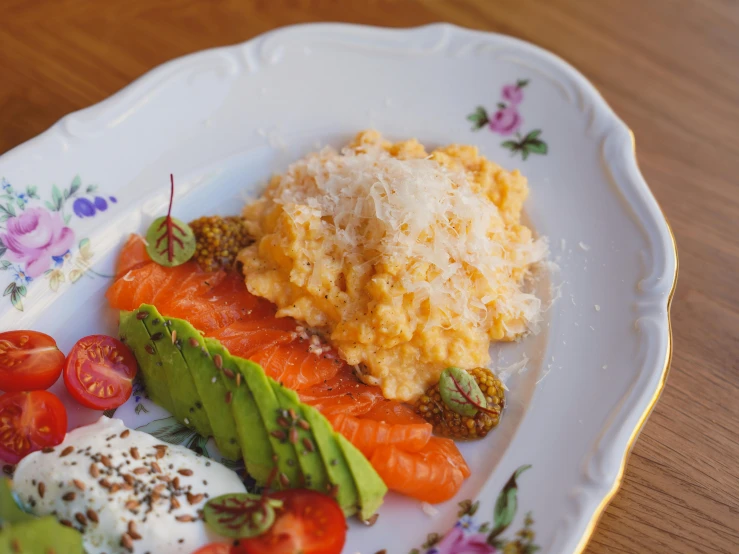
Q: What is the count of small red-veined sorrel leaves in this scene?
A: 3